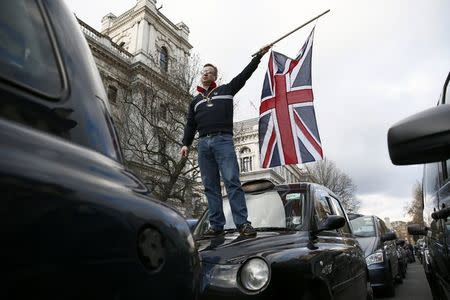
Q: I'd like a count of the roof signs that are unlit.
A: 1